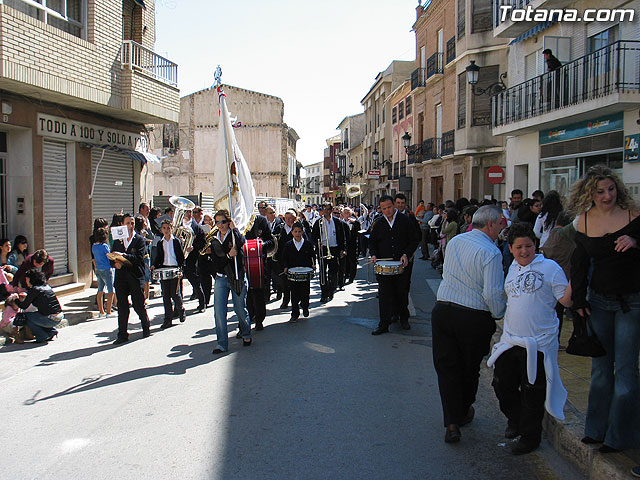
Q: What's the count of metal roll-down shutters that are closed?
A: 2